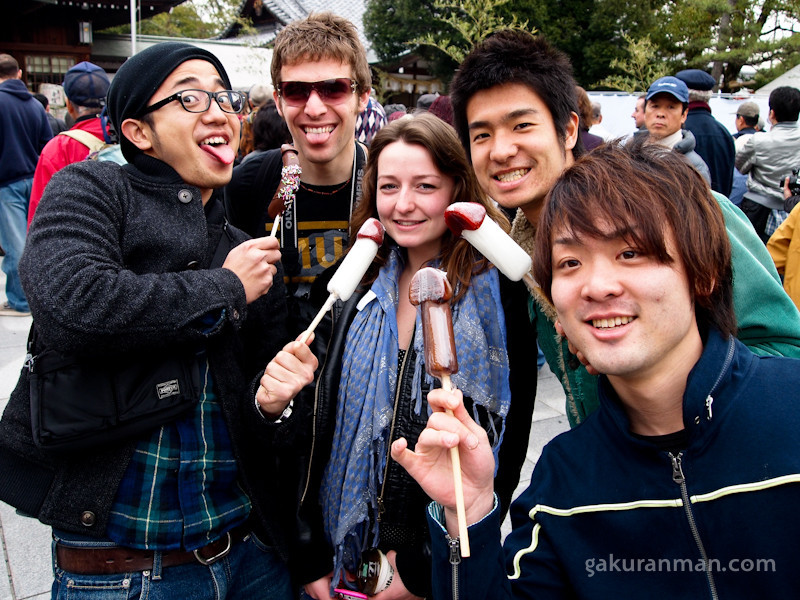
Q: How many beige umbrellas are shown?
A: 0